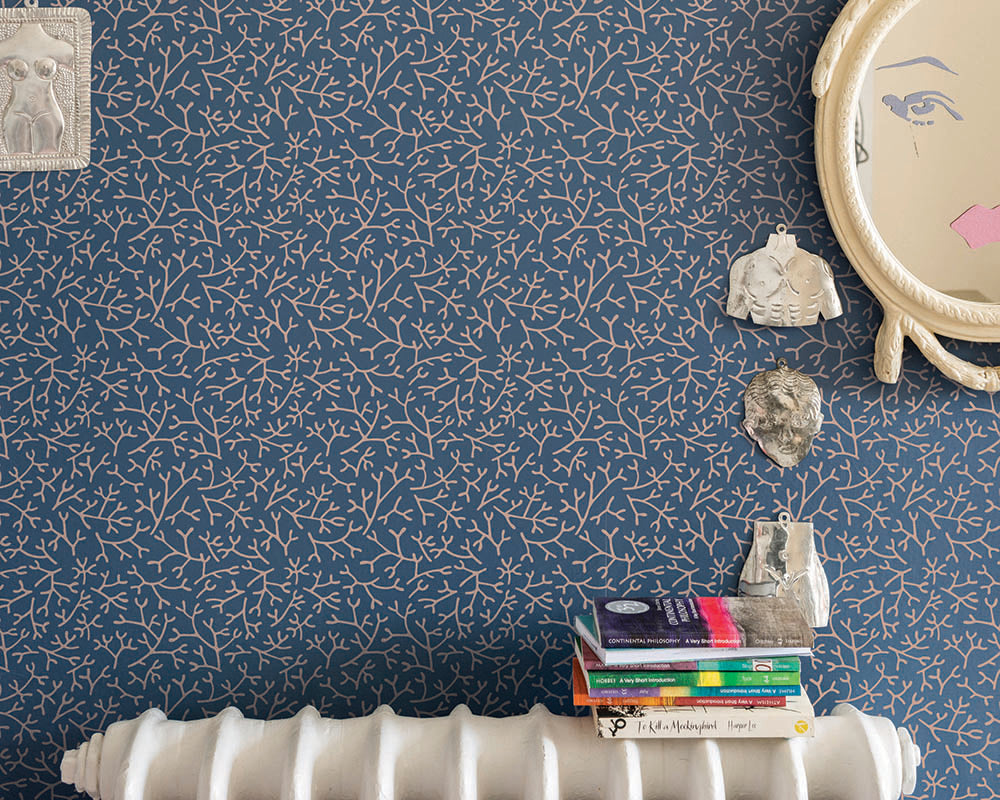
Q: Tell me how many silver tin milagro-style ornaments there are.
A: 4